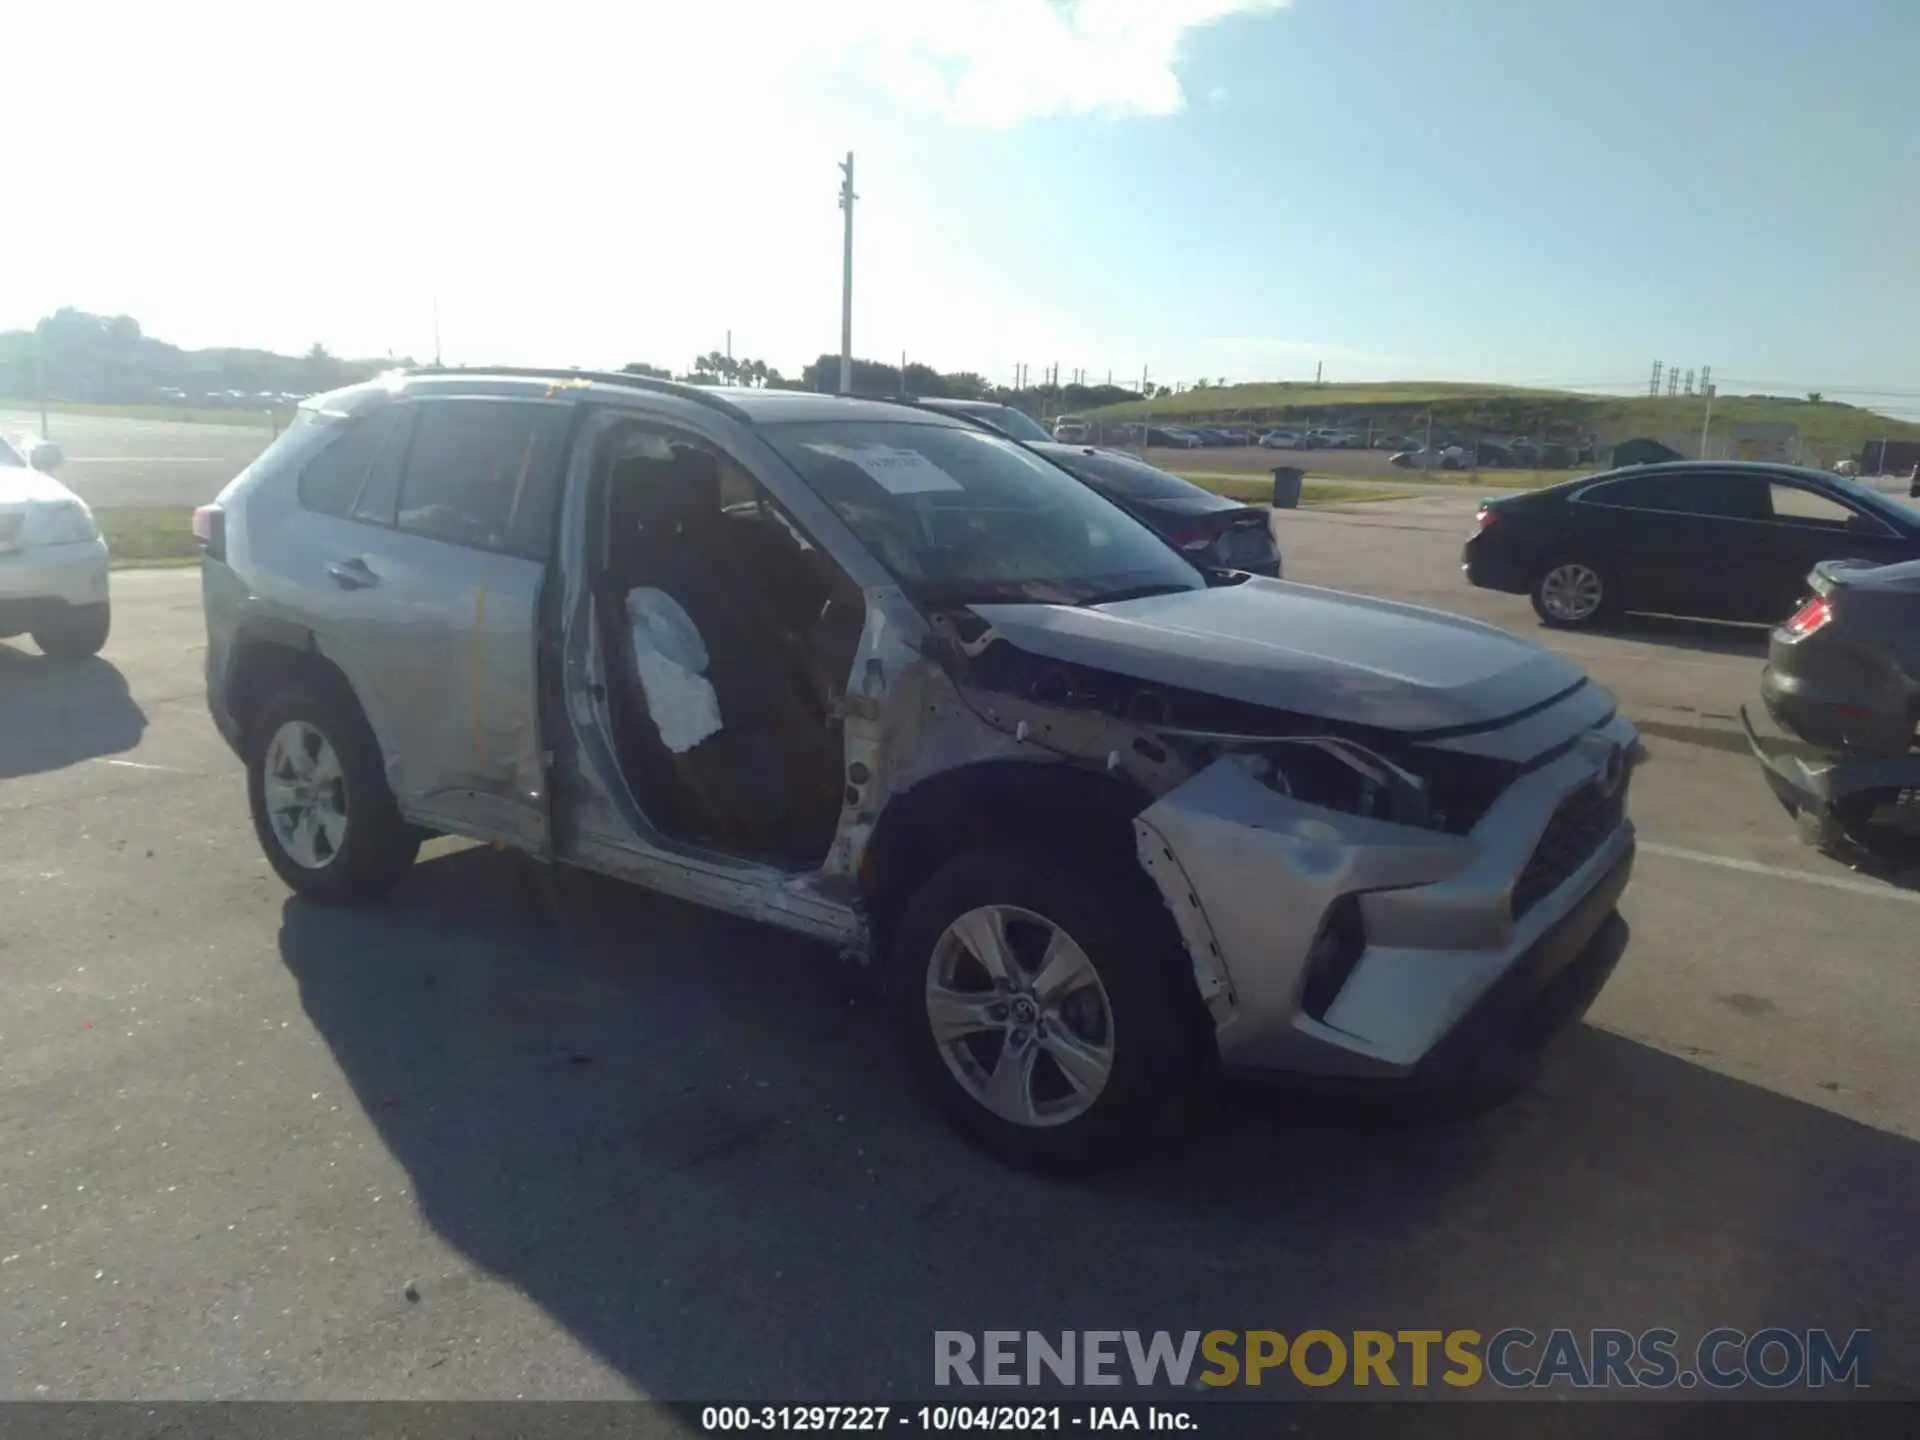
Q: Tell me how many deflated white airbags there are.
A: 1